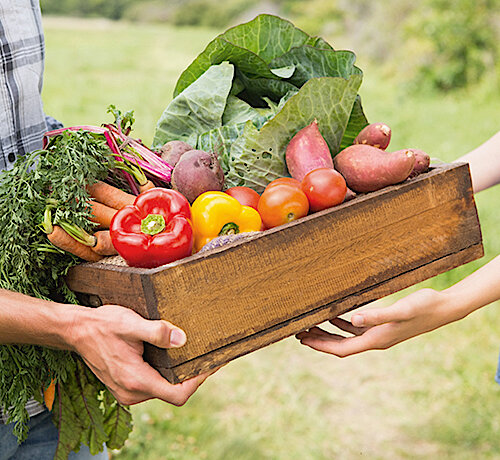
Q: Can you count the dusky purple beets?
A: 2